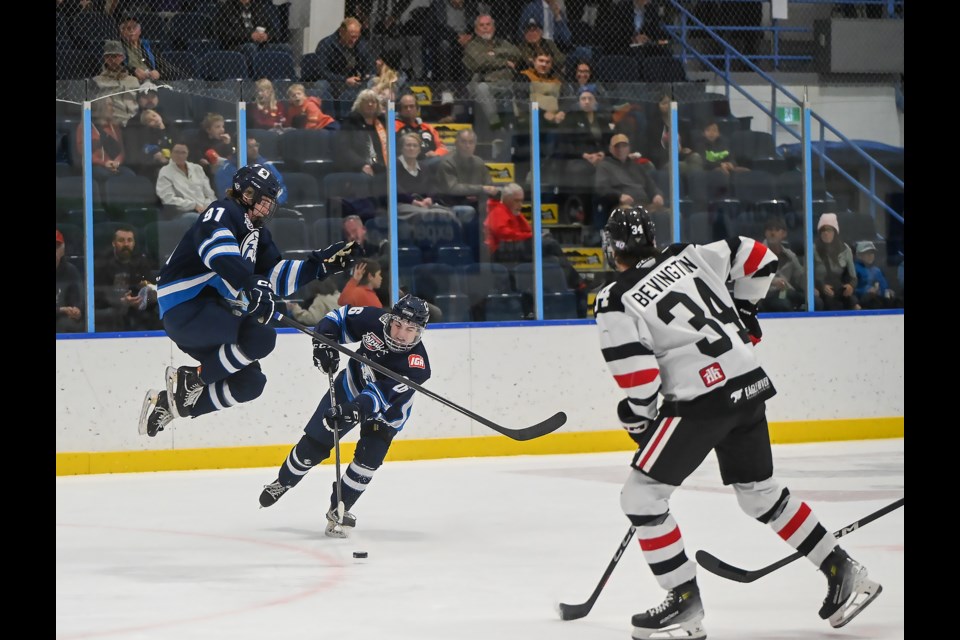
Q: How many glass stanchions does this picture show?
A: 6